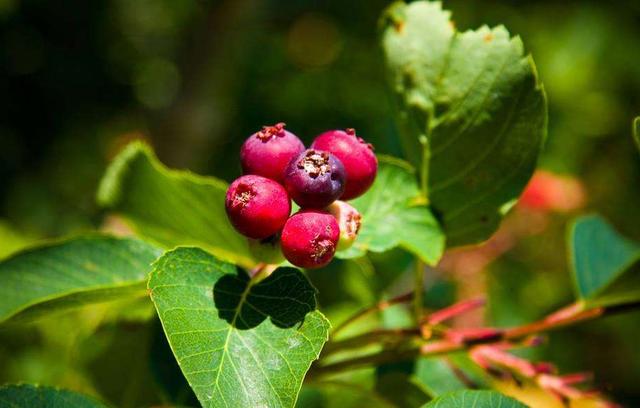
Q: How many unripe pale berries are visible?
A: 1